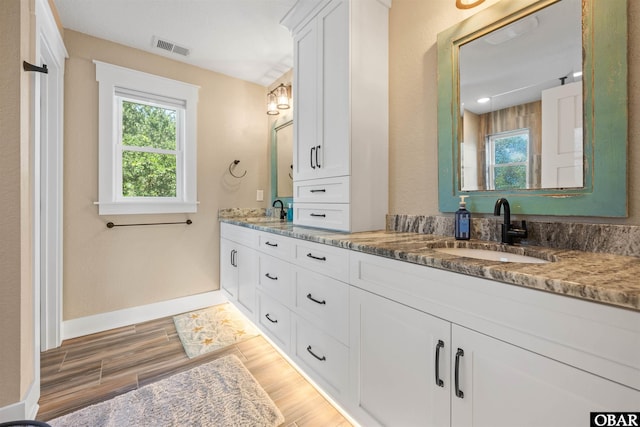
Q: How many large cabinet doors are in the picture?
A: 6